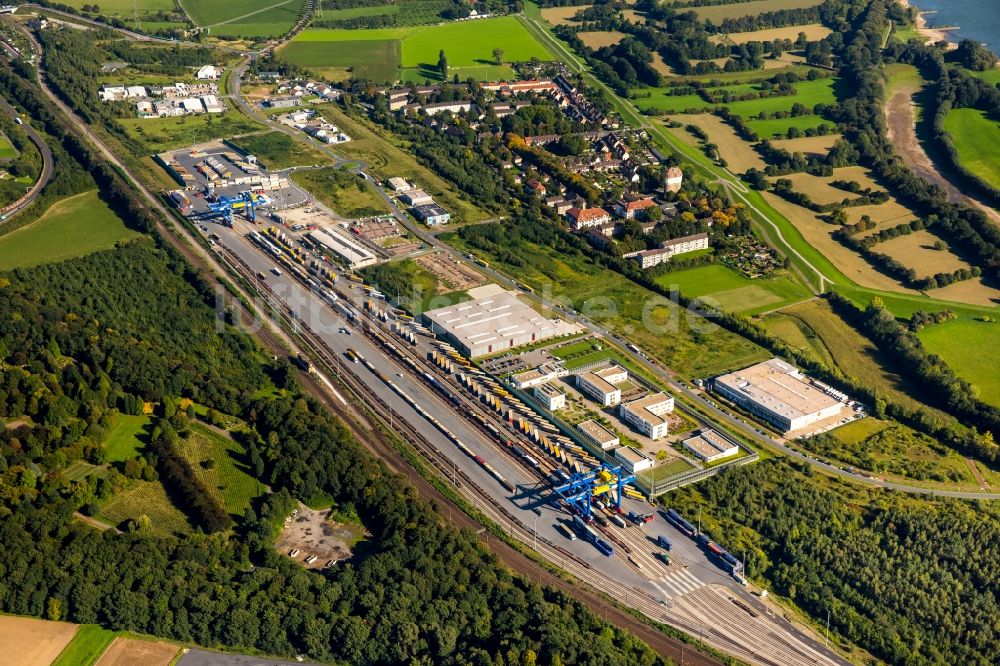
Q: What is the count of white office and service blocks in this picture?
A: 7